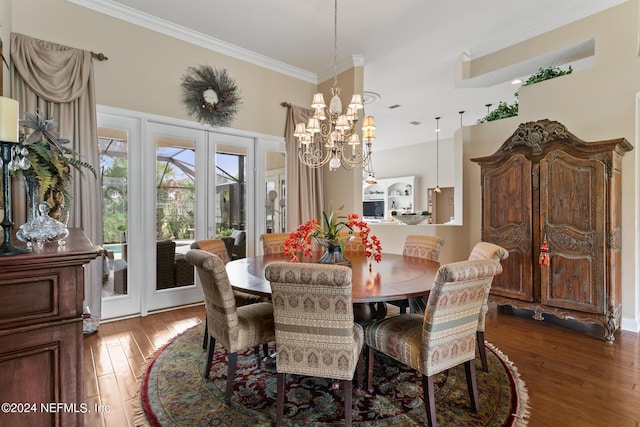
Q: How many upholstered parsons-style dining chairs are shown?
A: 8